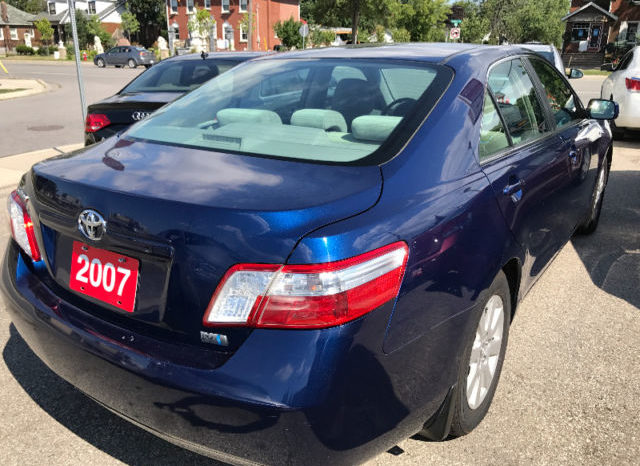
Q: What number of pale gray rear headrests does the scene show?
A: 3